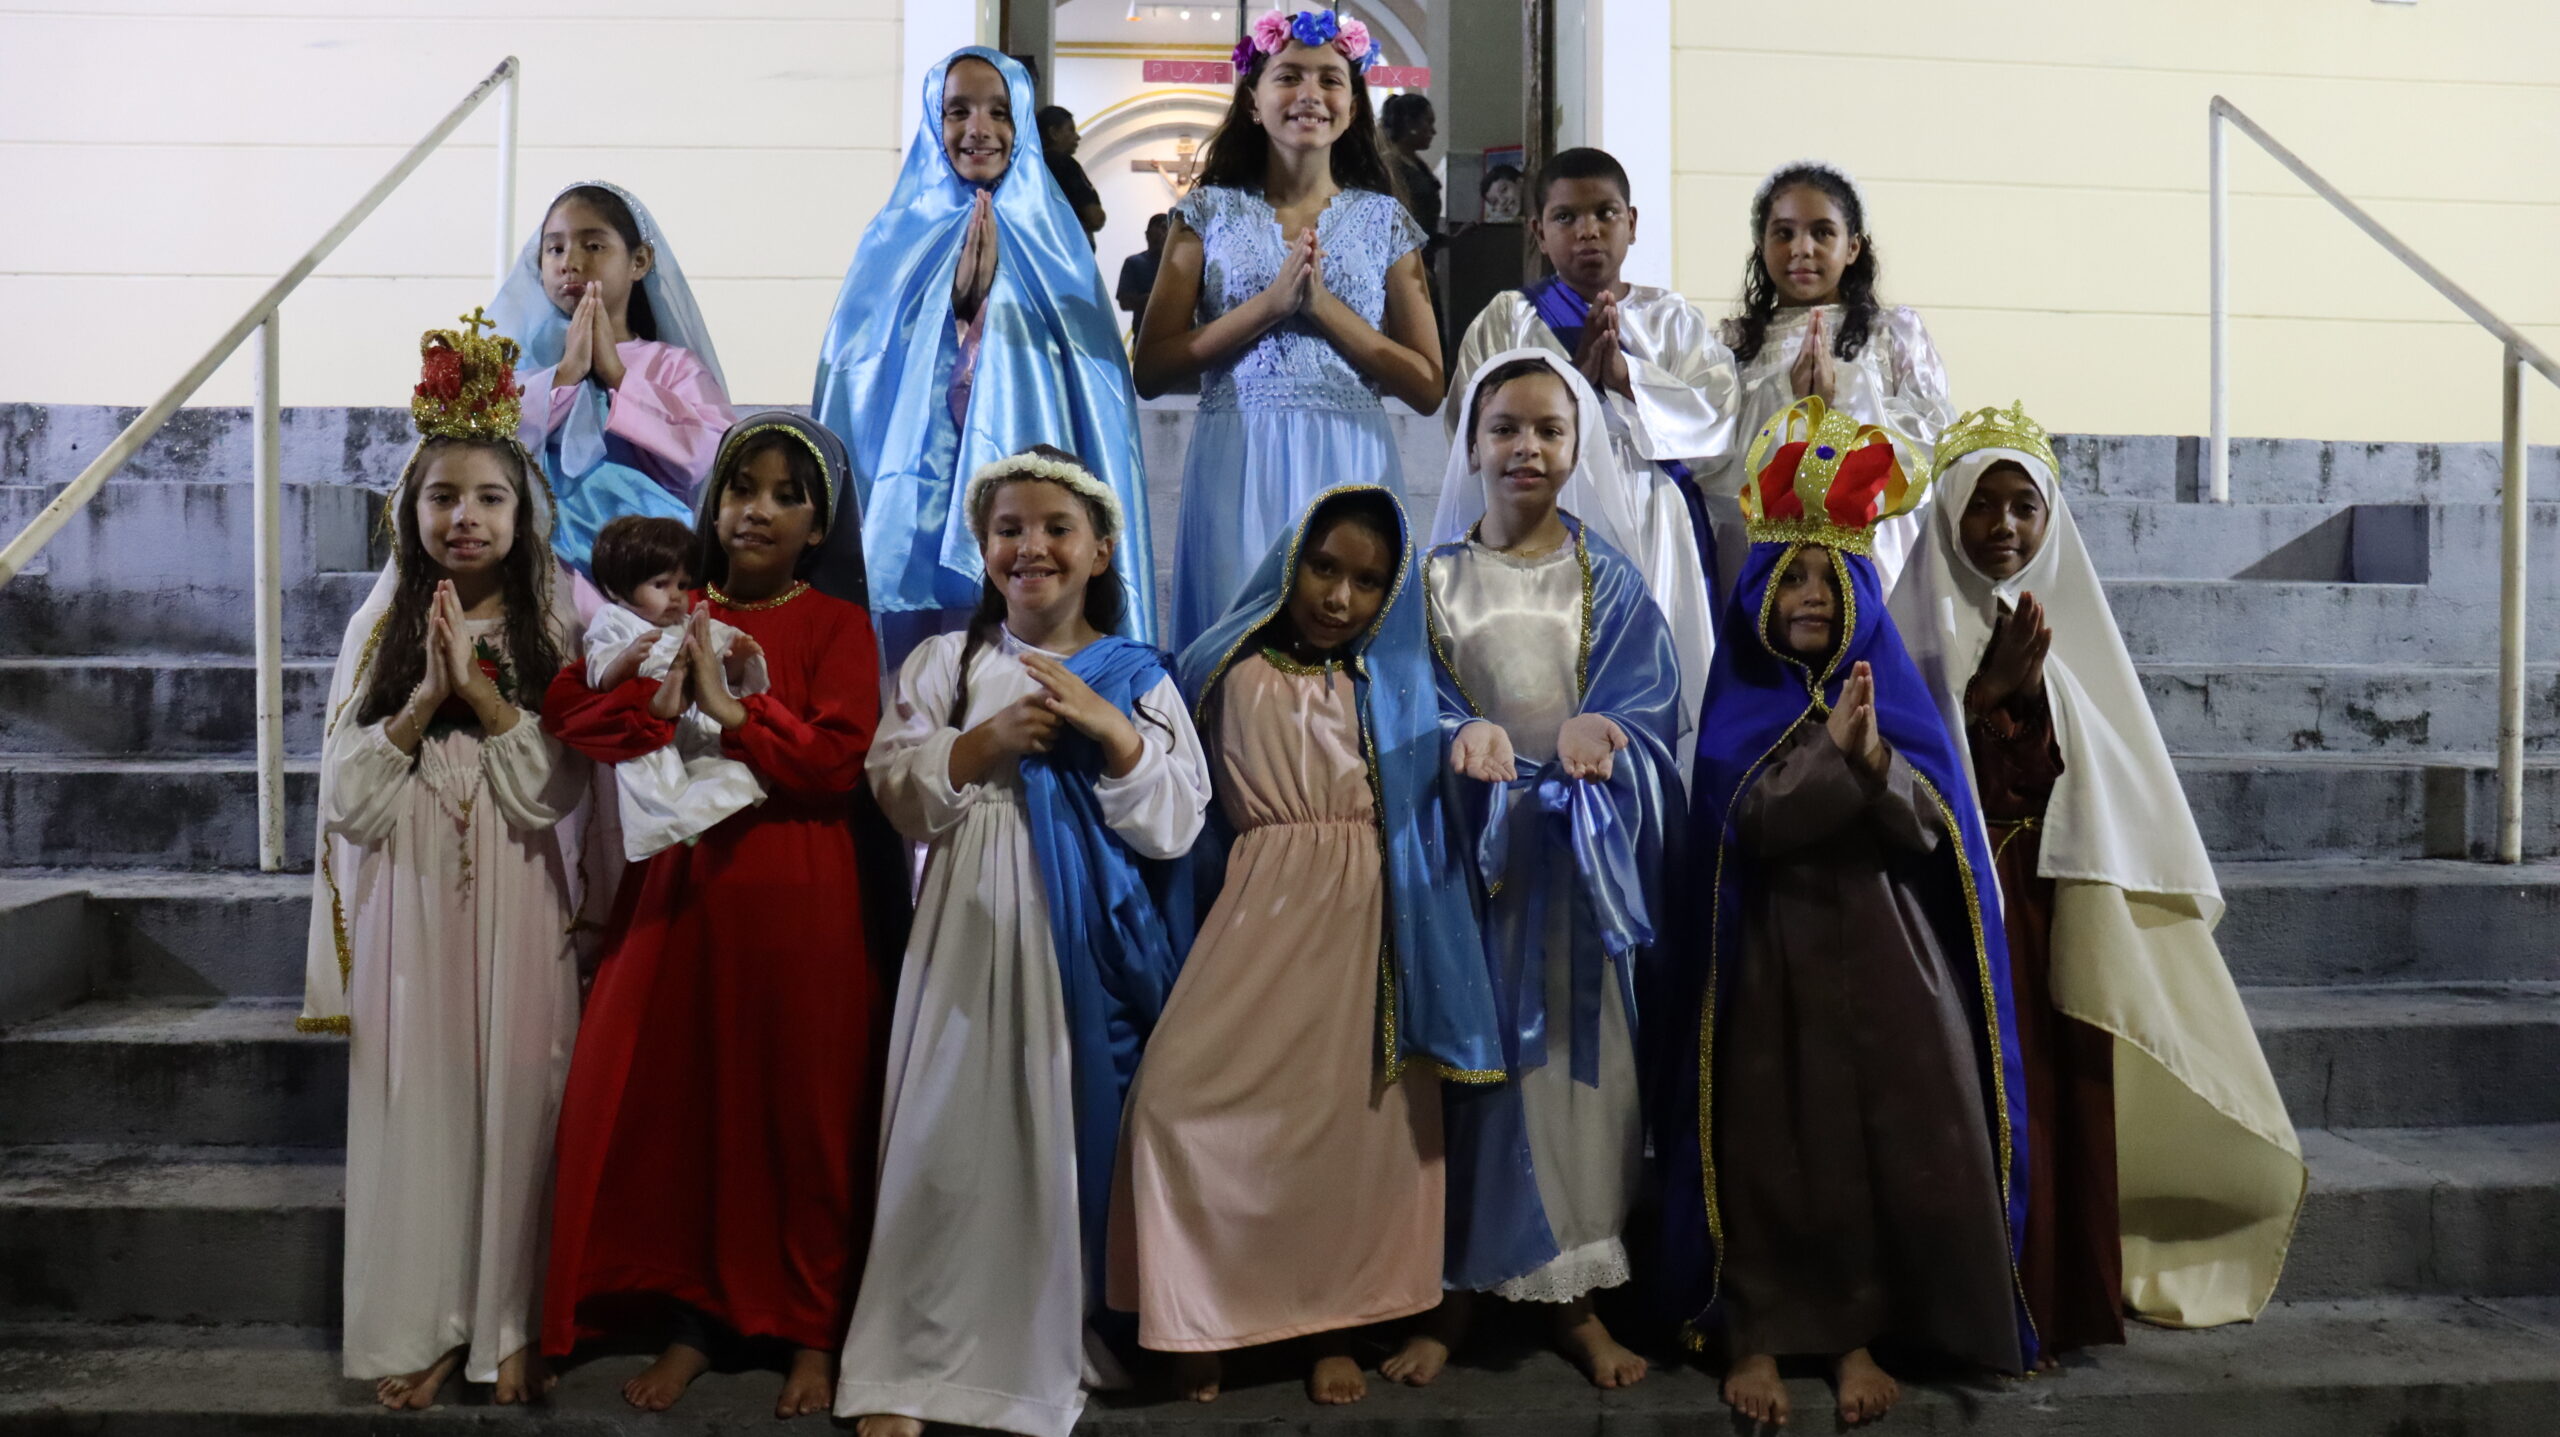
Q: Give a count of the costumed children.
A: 12